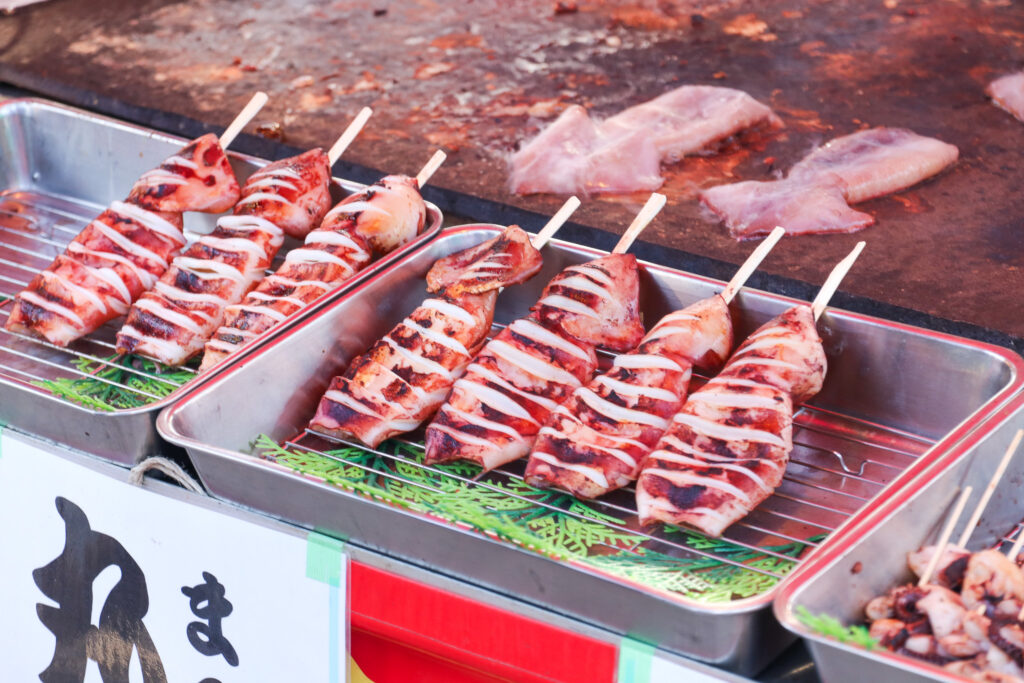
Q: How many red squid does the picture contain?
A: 7